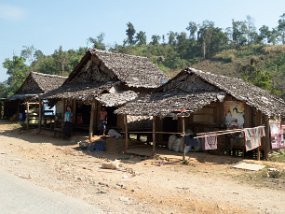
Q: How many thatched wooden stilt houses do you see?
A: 3